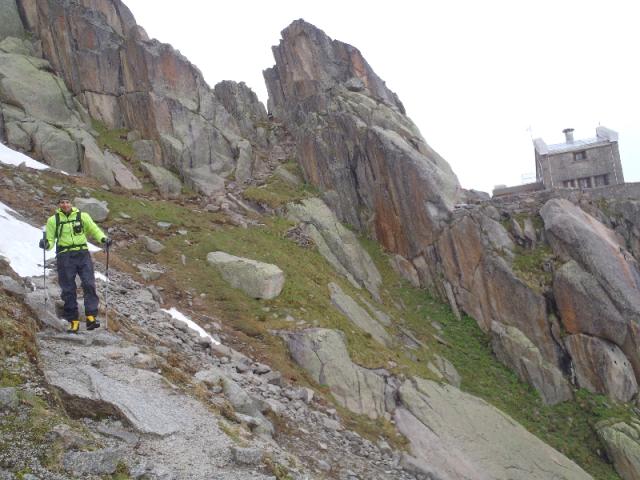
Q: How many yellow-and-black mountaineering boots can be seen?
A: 2